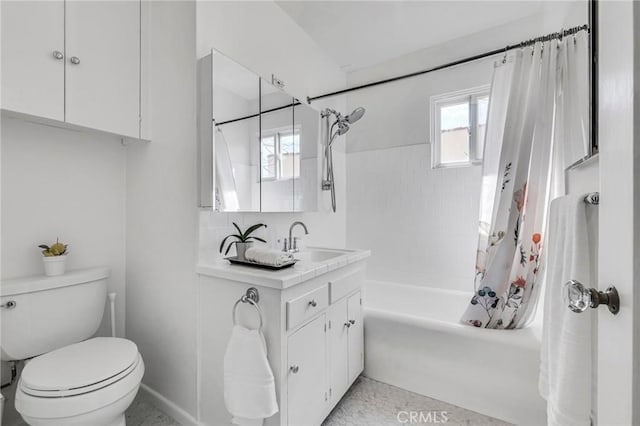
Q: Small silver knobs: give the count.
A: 6